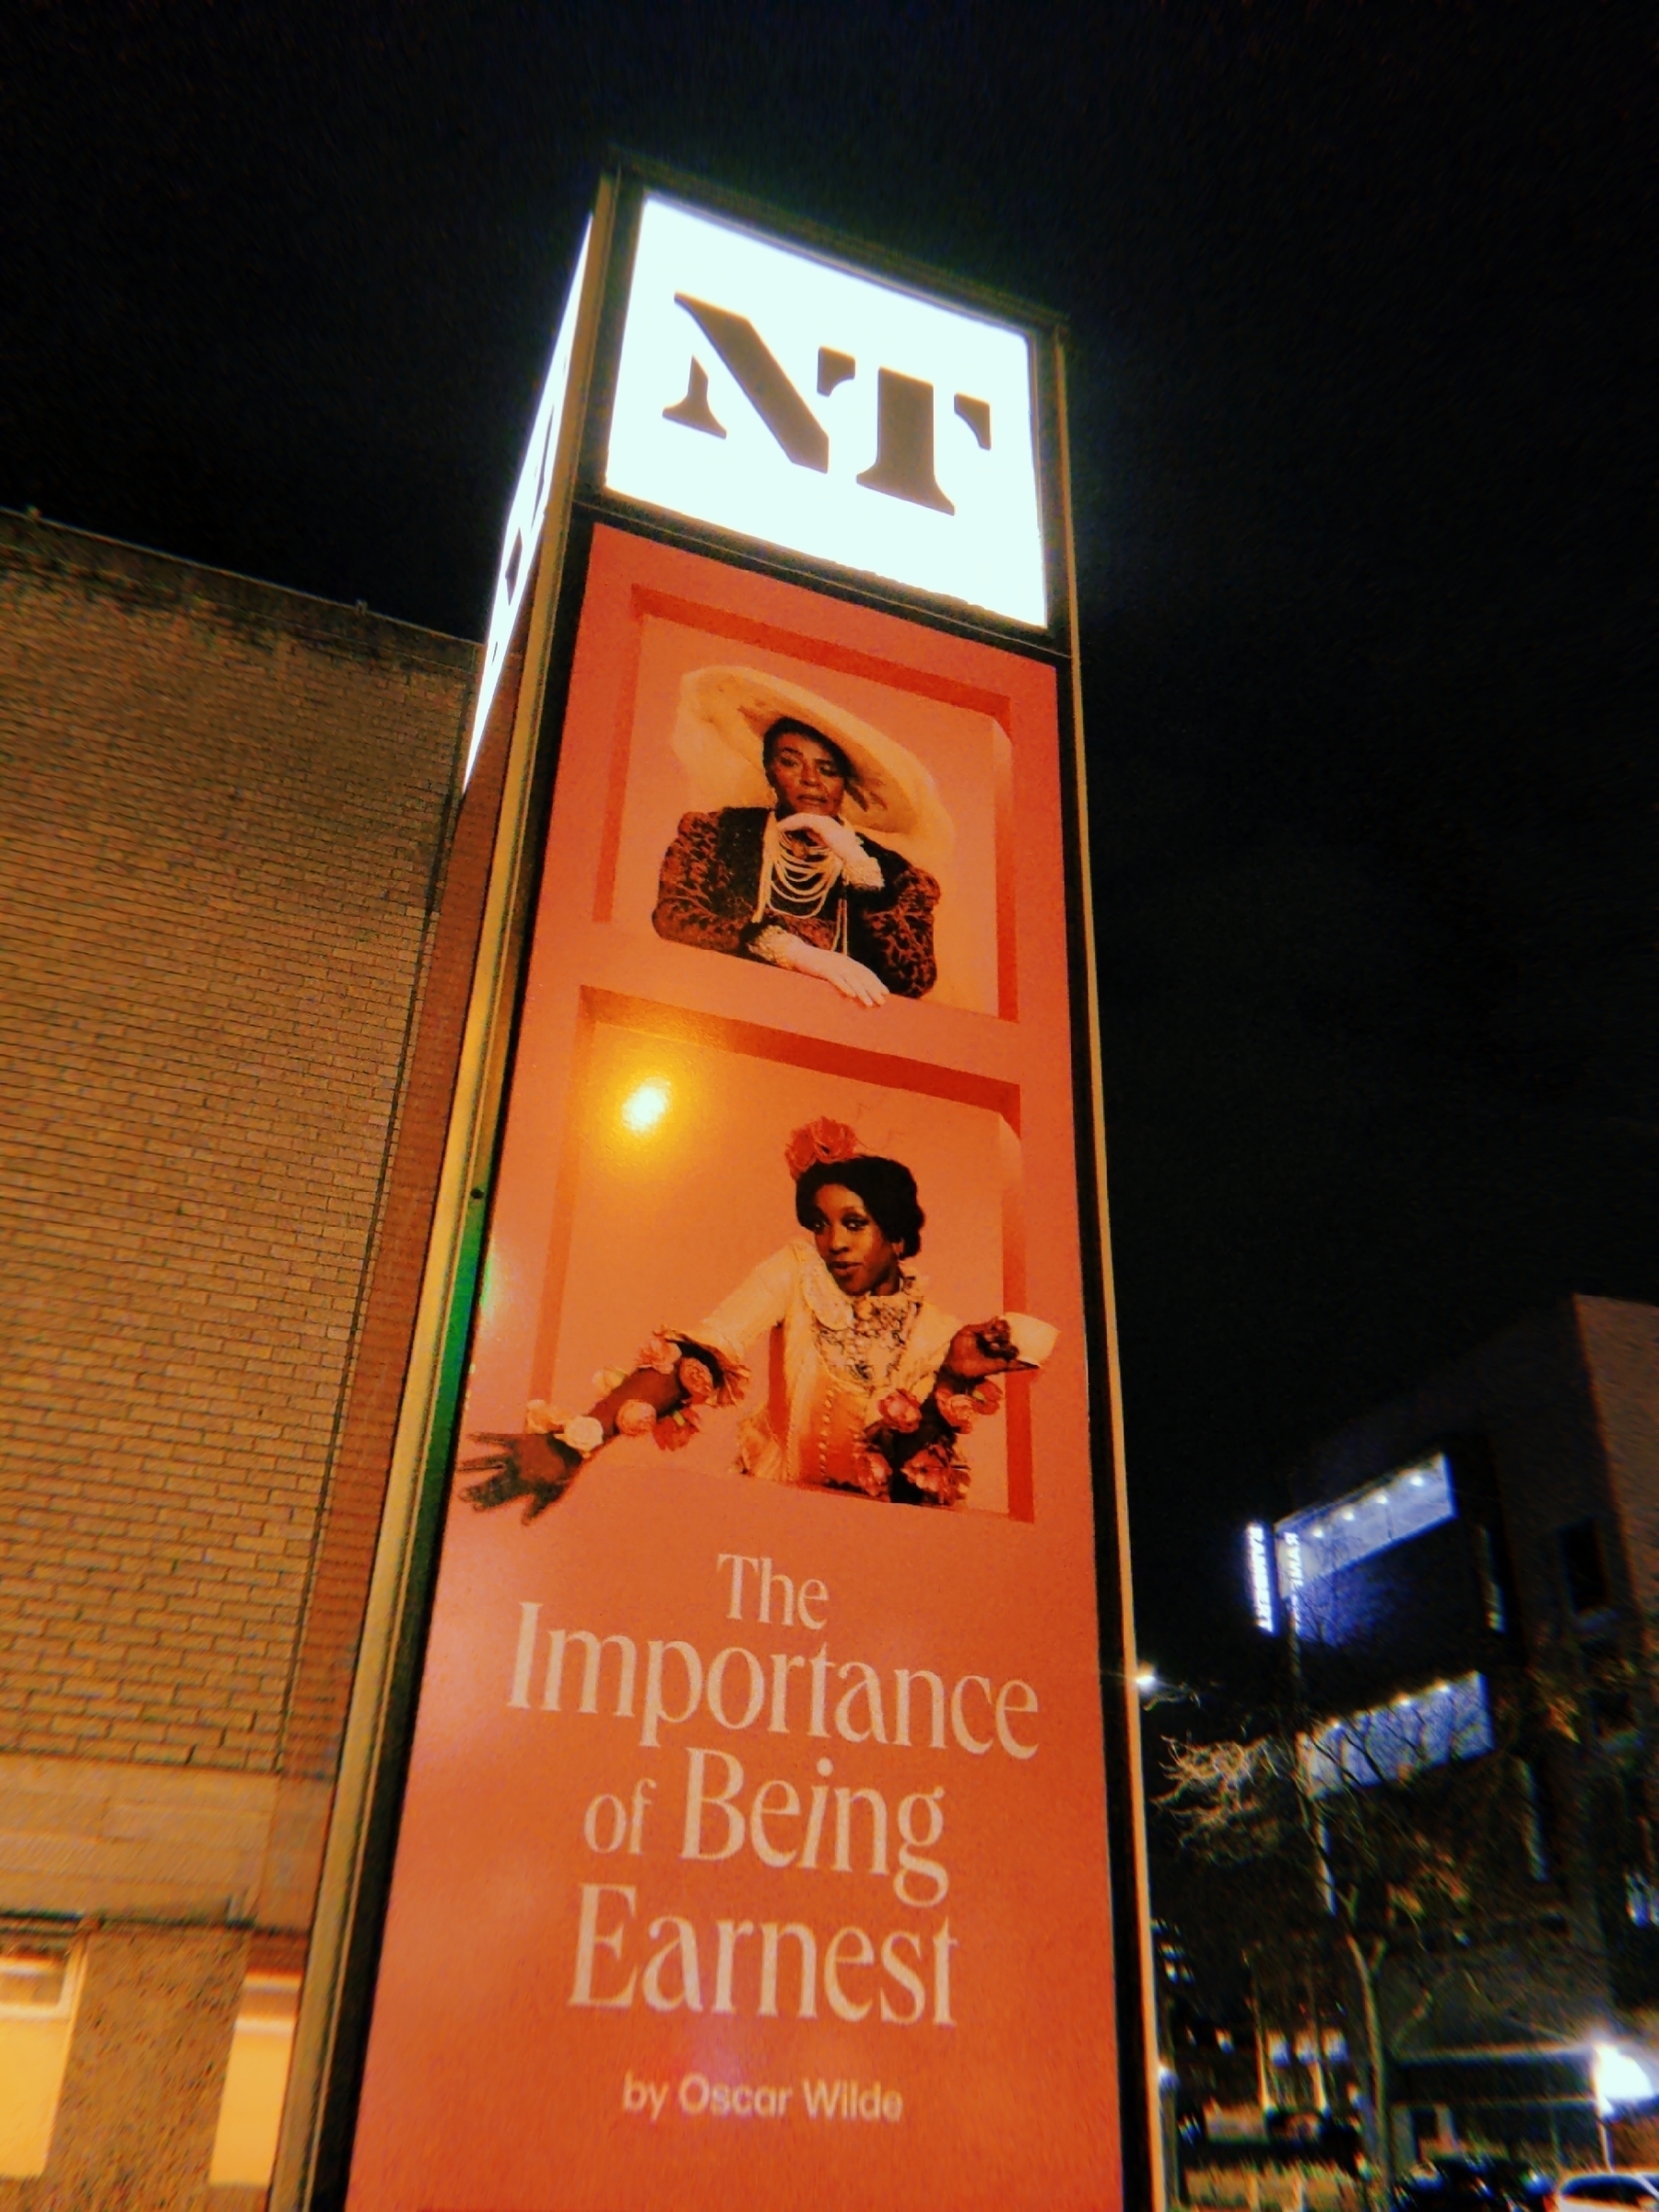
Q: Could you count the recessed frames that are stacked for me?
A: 2